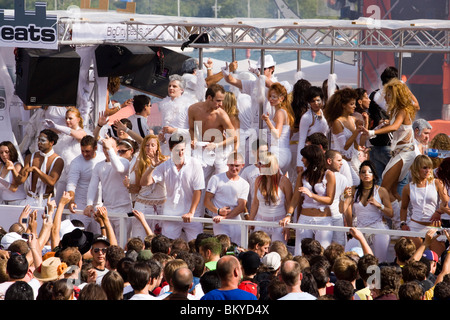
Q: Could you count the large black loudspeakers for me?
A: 3